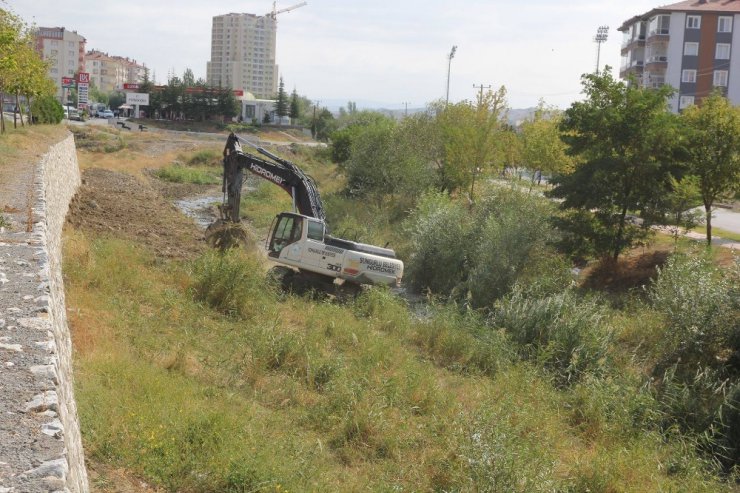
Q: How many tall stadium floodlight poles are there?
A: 2